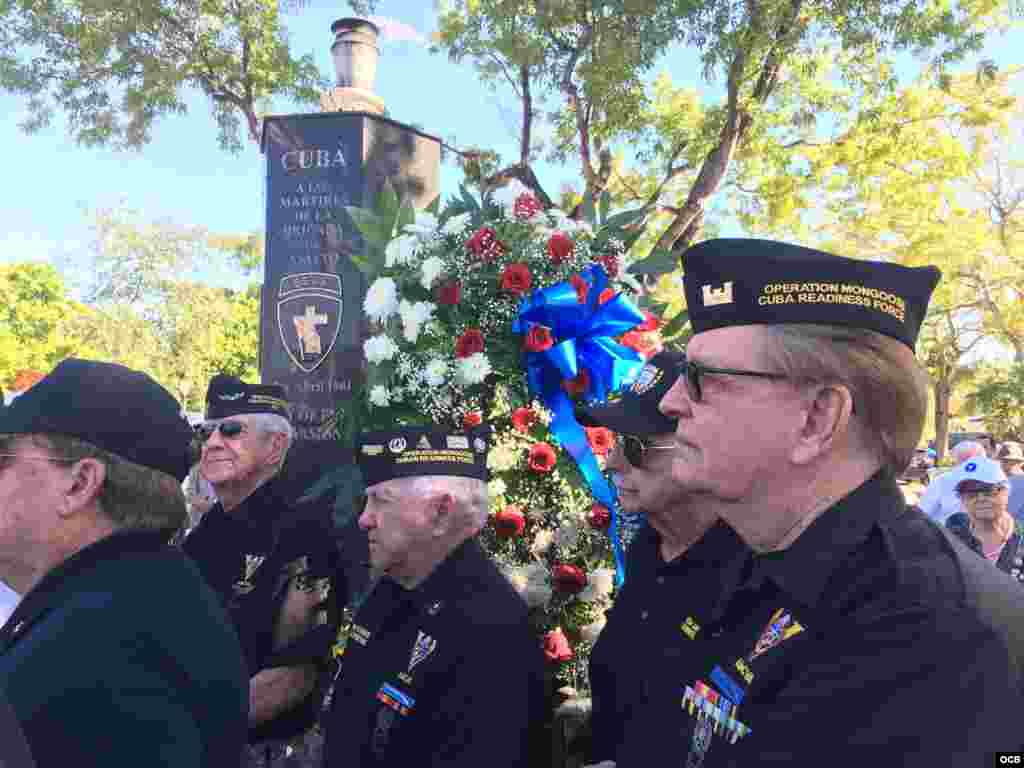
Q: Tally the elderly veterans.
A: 5